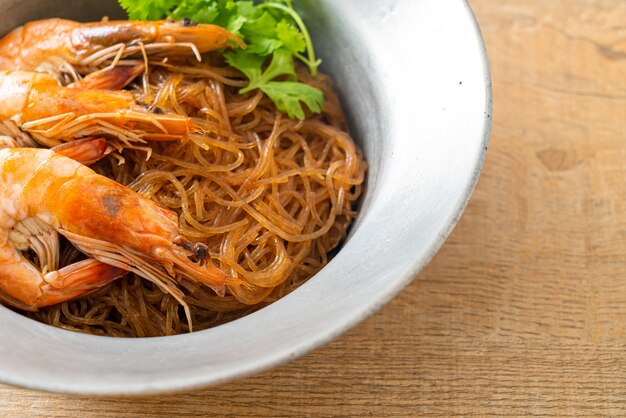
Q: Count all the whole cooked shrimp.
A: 3